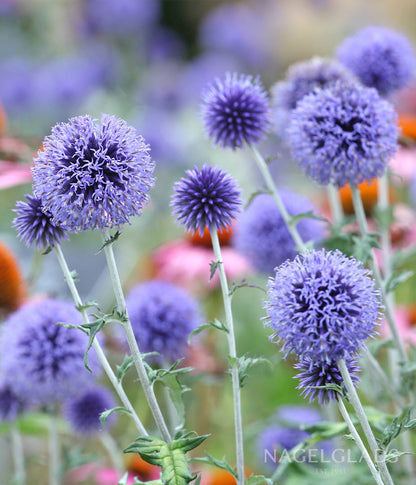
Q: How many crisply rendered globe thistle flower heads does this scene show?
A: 7